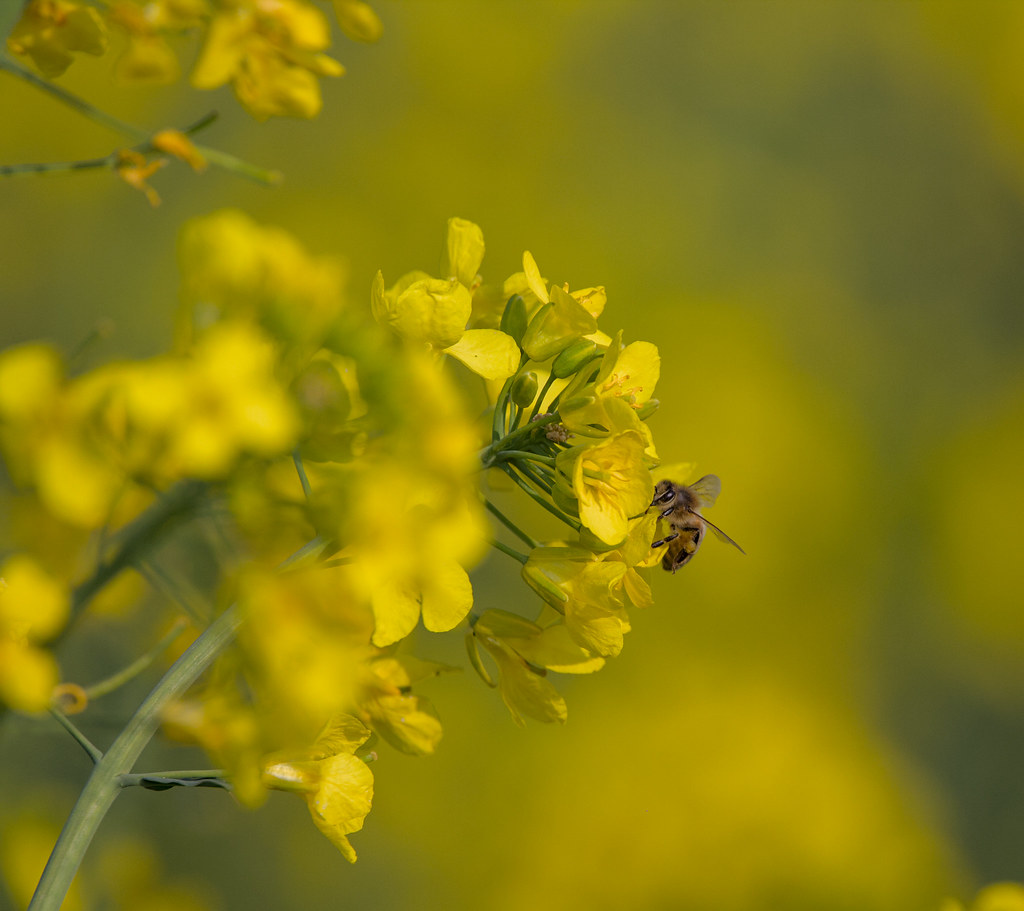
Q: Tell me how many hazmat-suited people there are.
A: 0